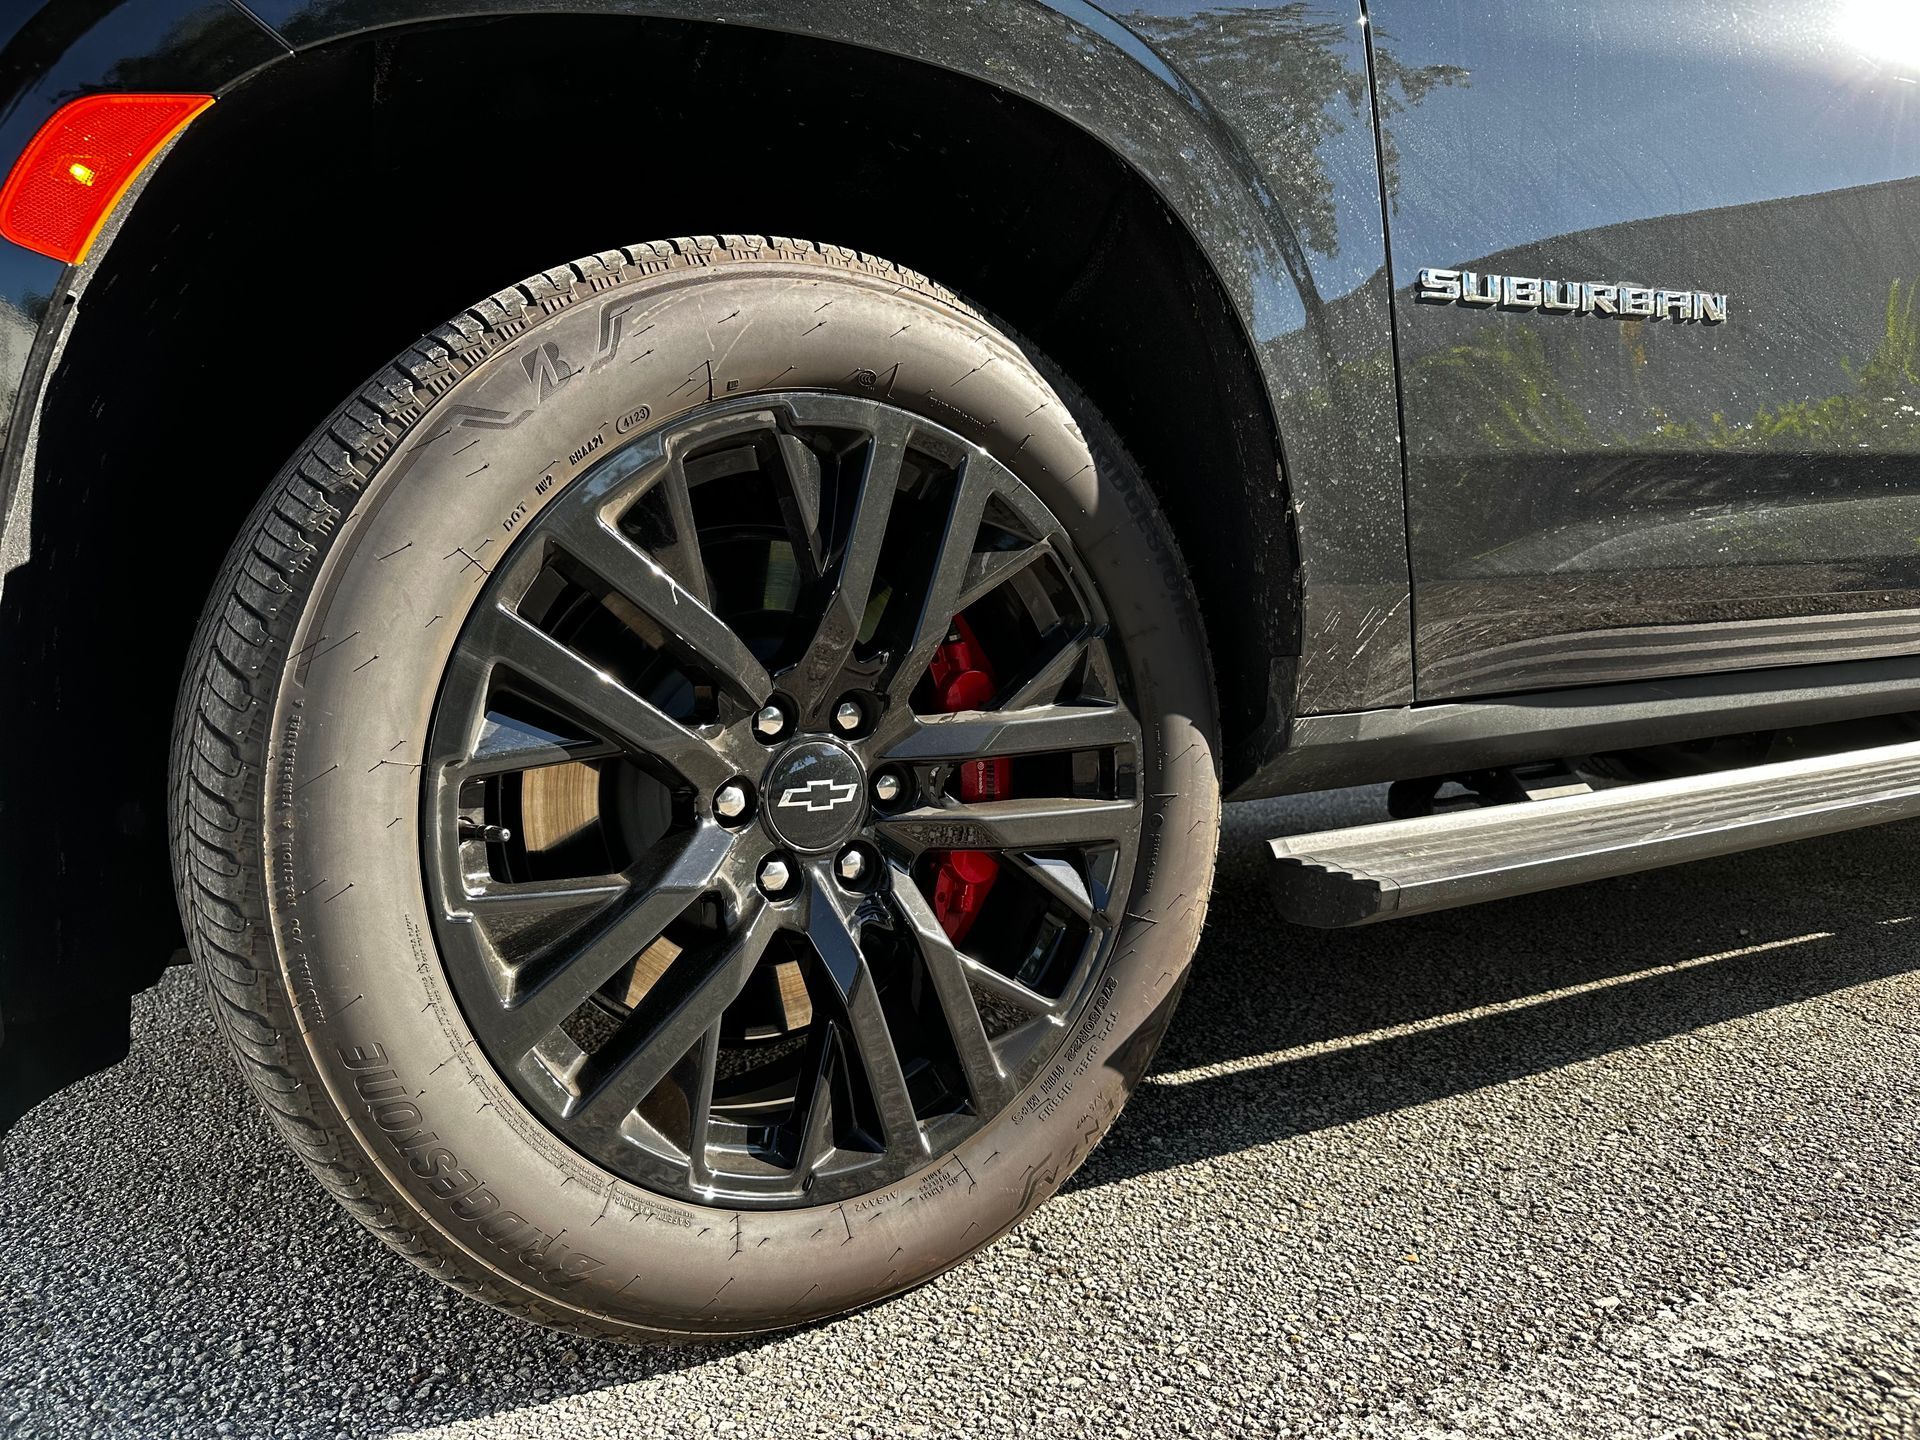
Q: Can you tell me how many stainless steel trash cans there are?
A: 0